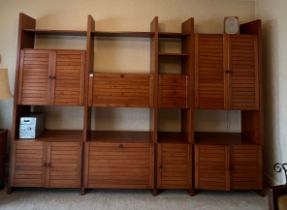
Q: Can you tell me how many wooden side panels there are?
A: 5